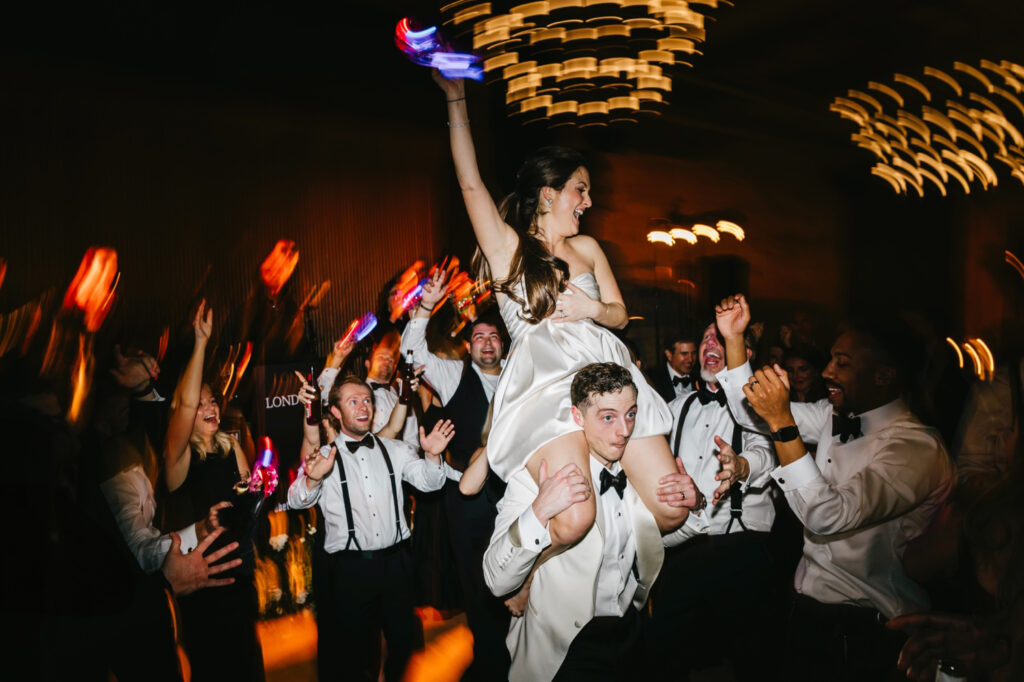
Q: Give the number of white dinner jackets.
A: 1